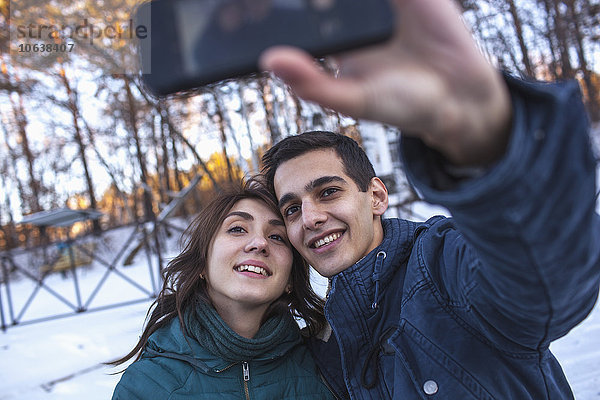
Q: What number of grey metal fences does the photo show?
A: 1